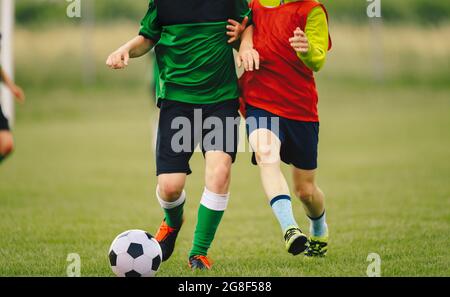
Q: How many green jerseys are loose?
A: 1